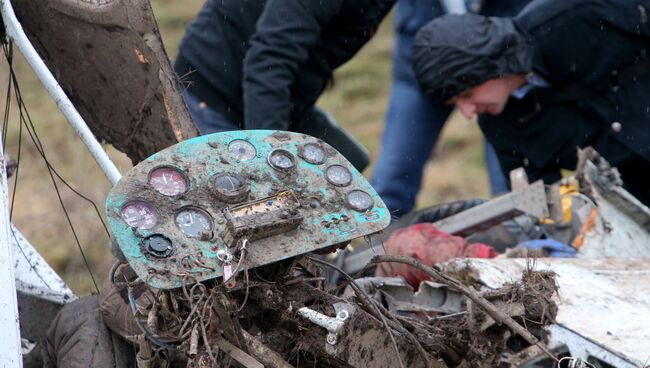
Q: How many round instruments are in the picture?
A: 10